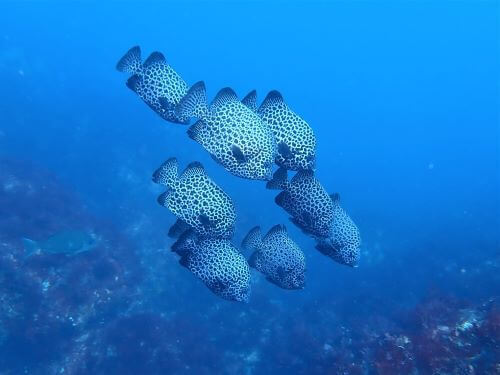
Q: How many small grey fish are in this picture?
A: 1